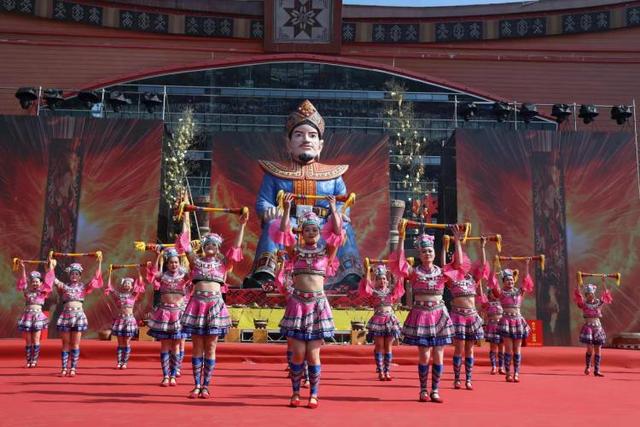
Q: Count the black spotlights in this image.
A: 11